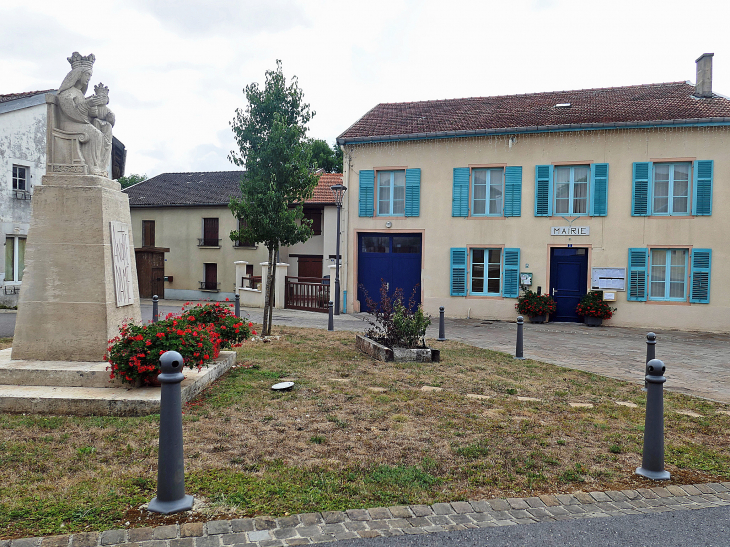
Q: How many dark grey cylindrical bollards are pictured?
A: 8